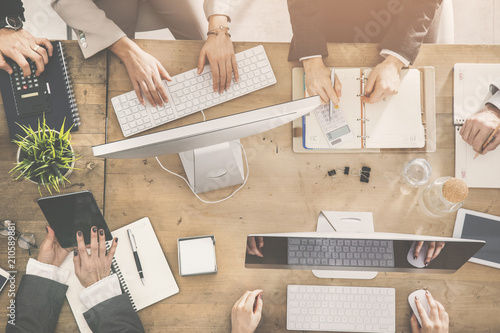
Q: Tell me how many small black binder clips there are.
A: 3